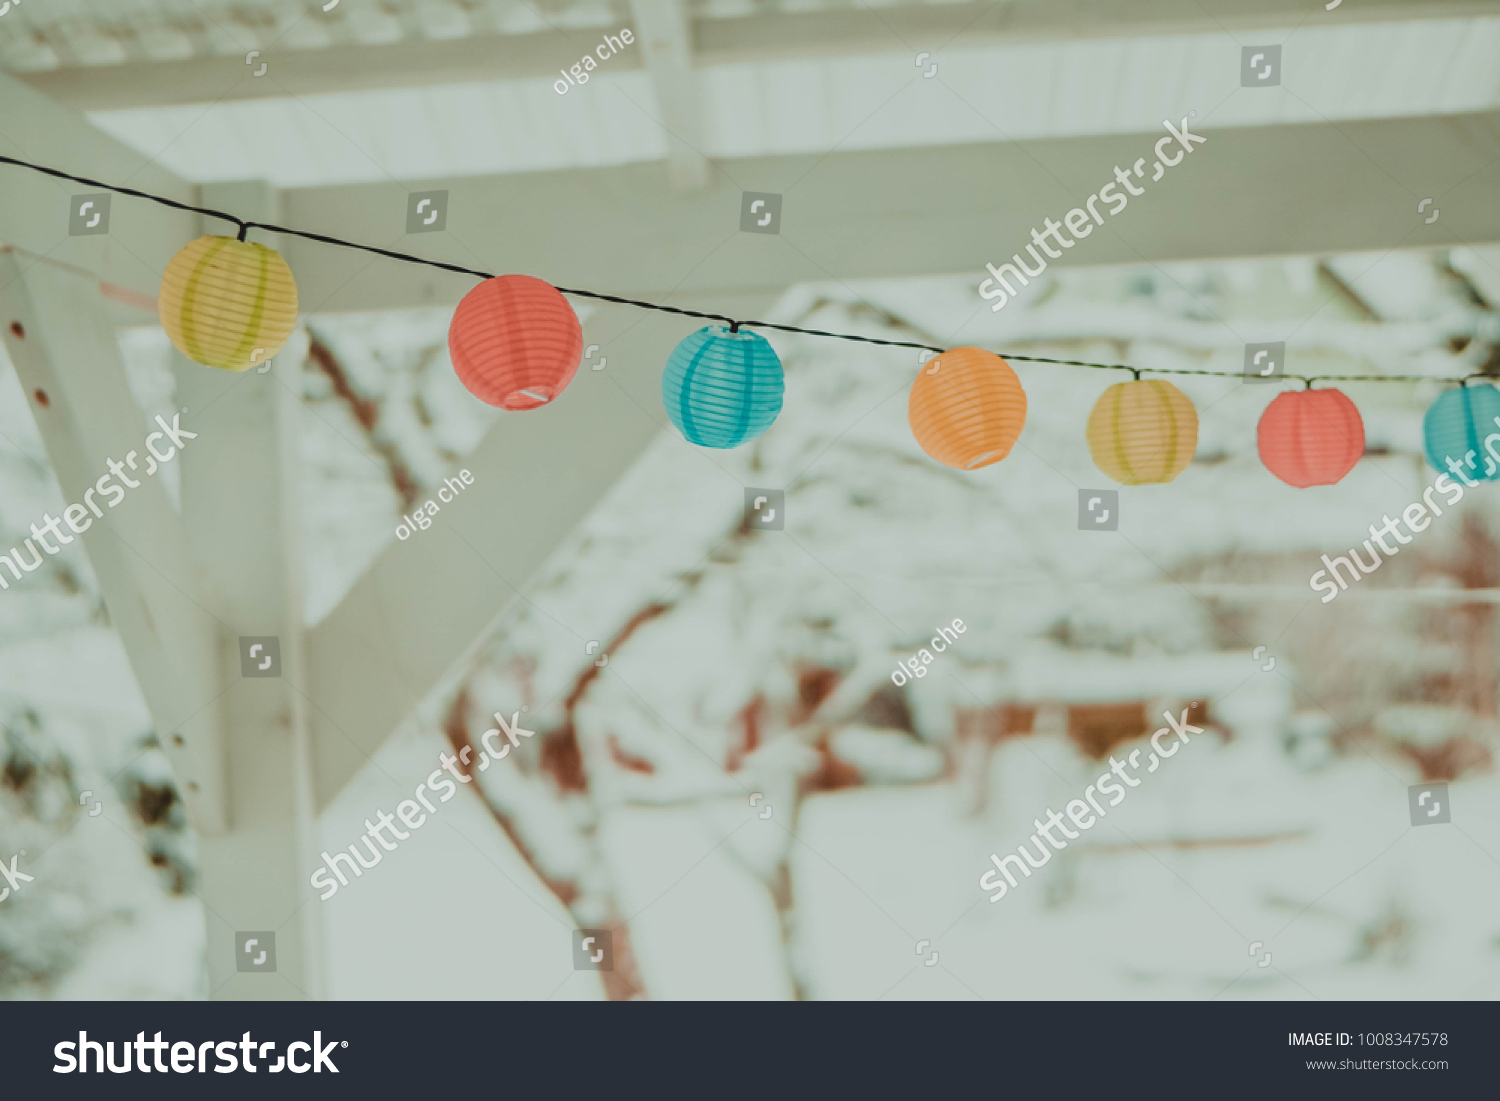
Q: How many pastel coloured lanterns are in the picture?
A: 7